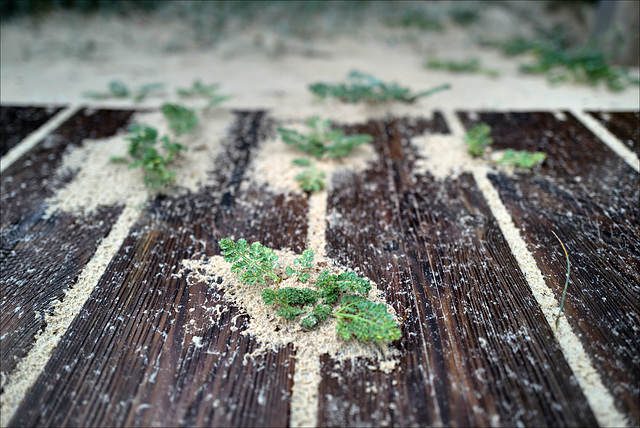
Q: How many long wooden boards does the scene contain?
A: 6